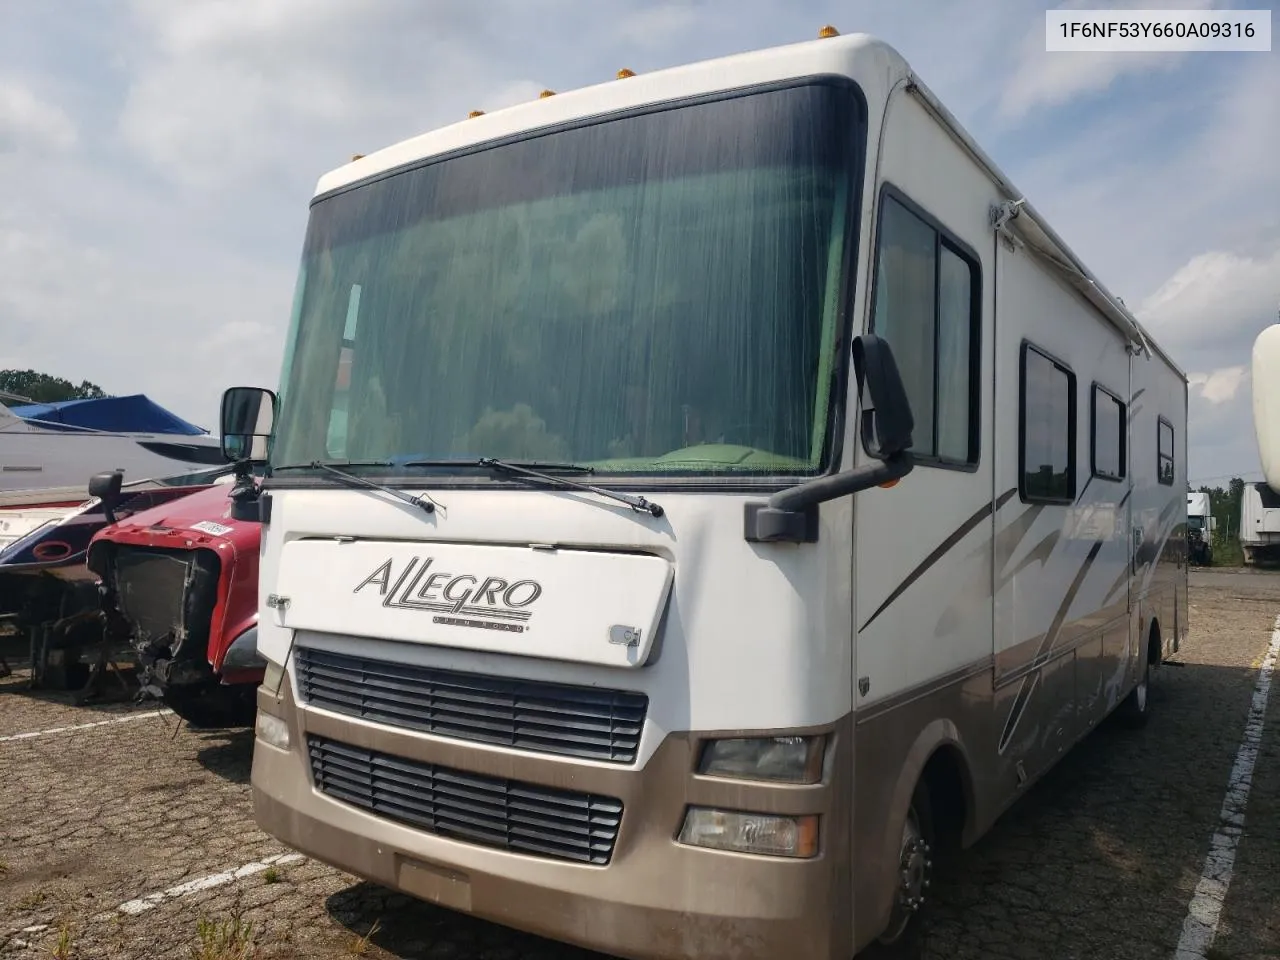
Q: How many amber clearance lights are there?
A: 5